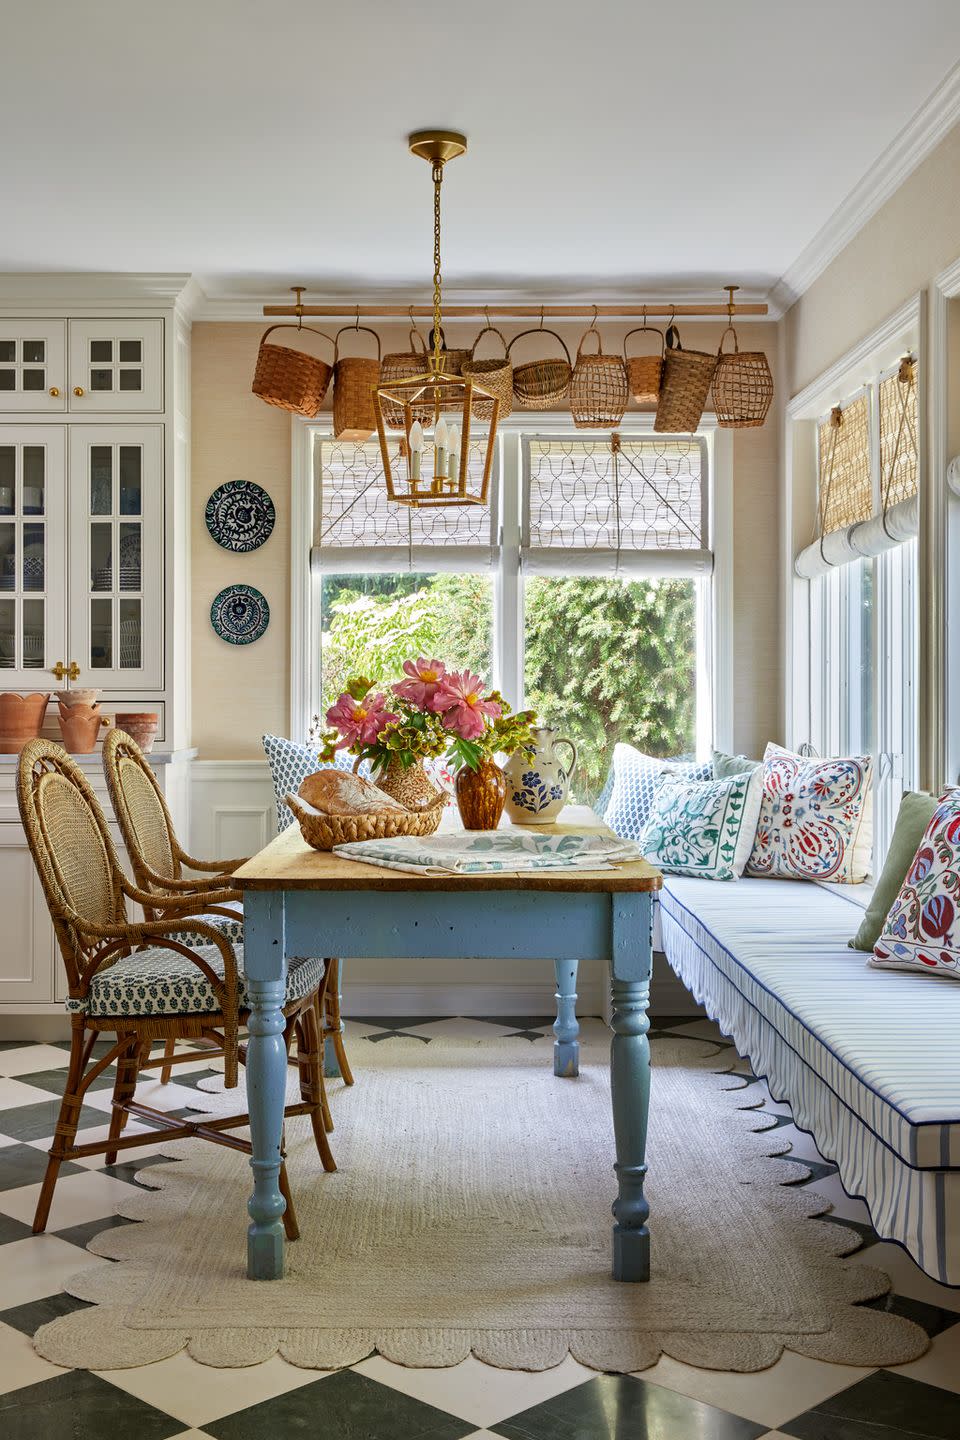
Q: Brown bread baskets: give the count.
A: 1